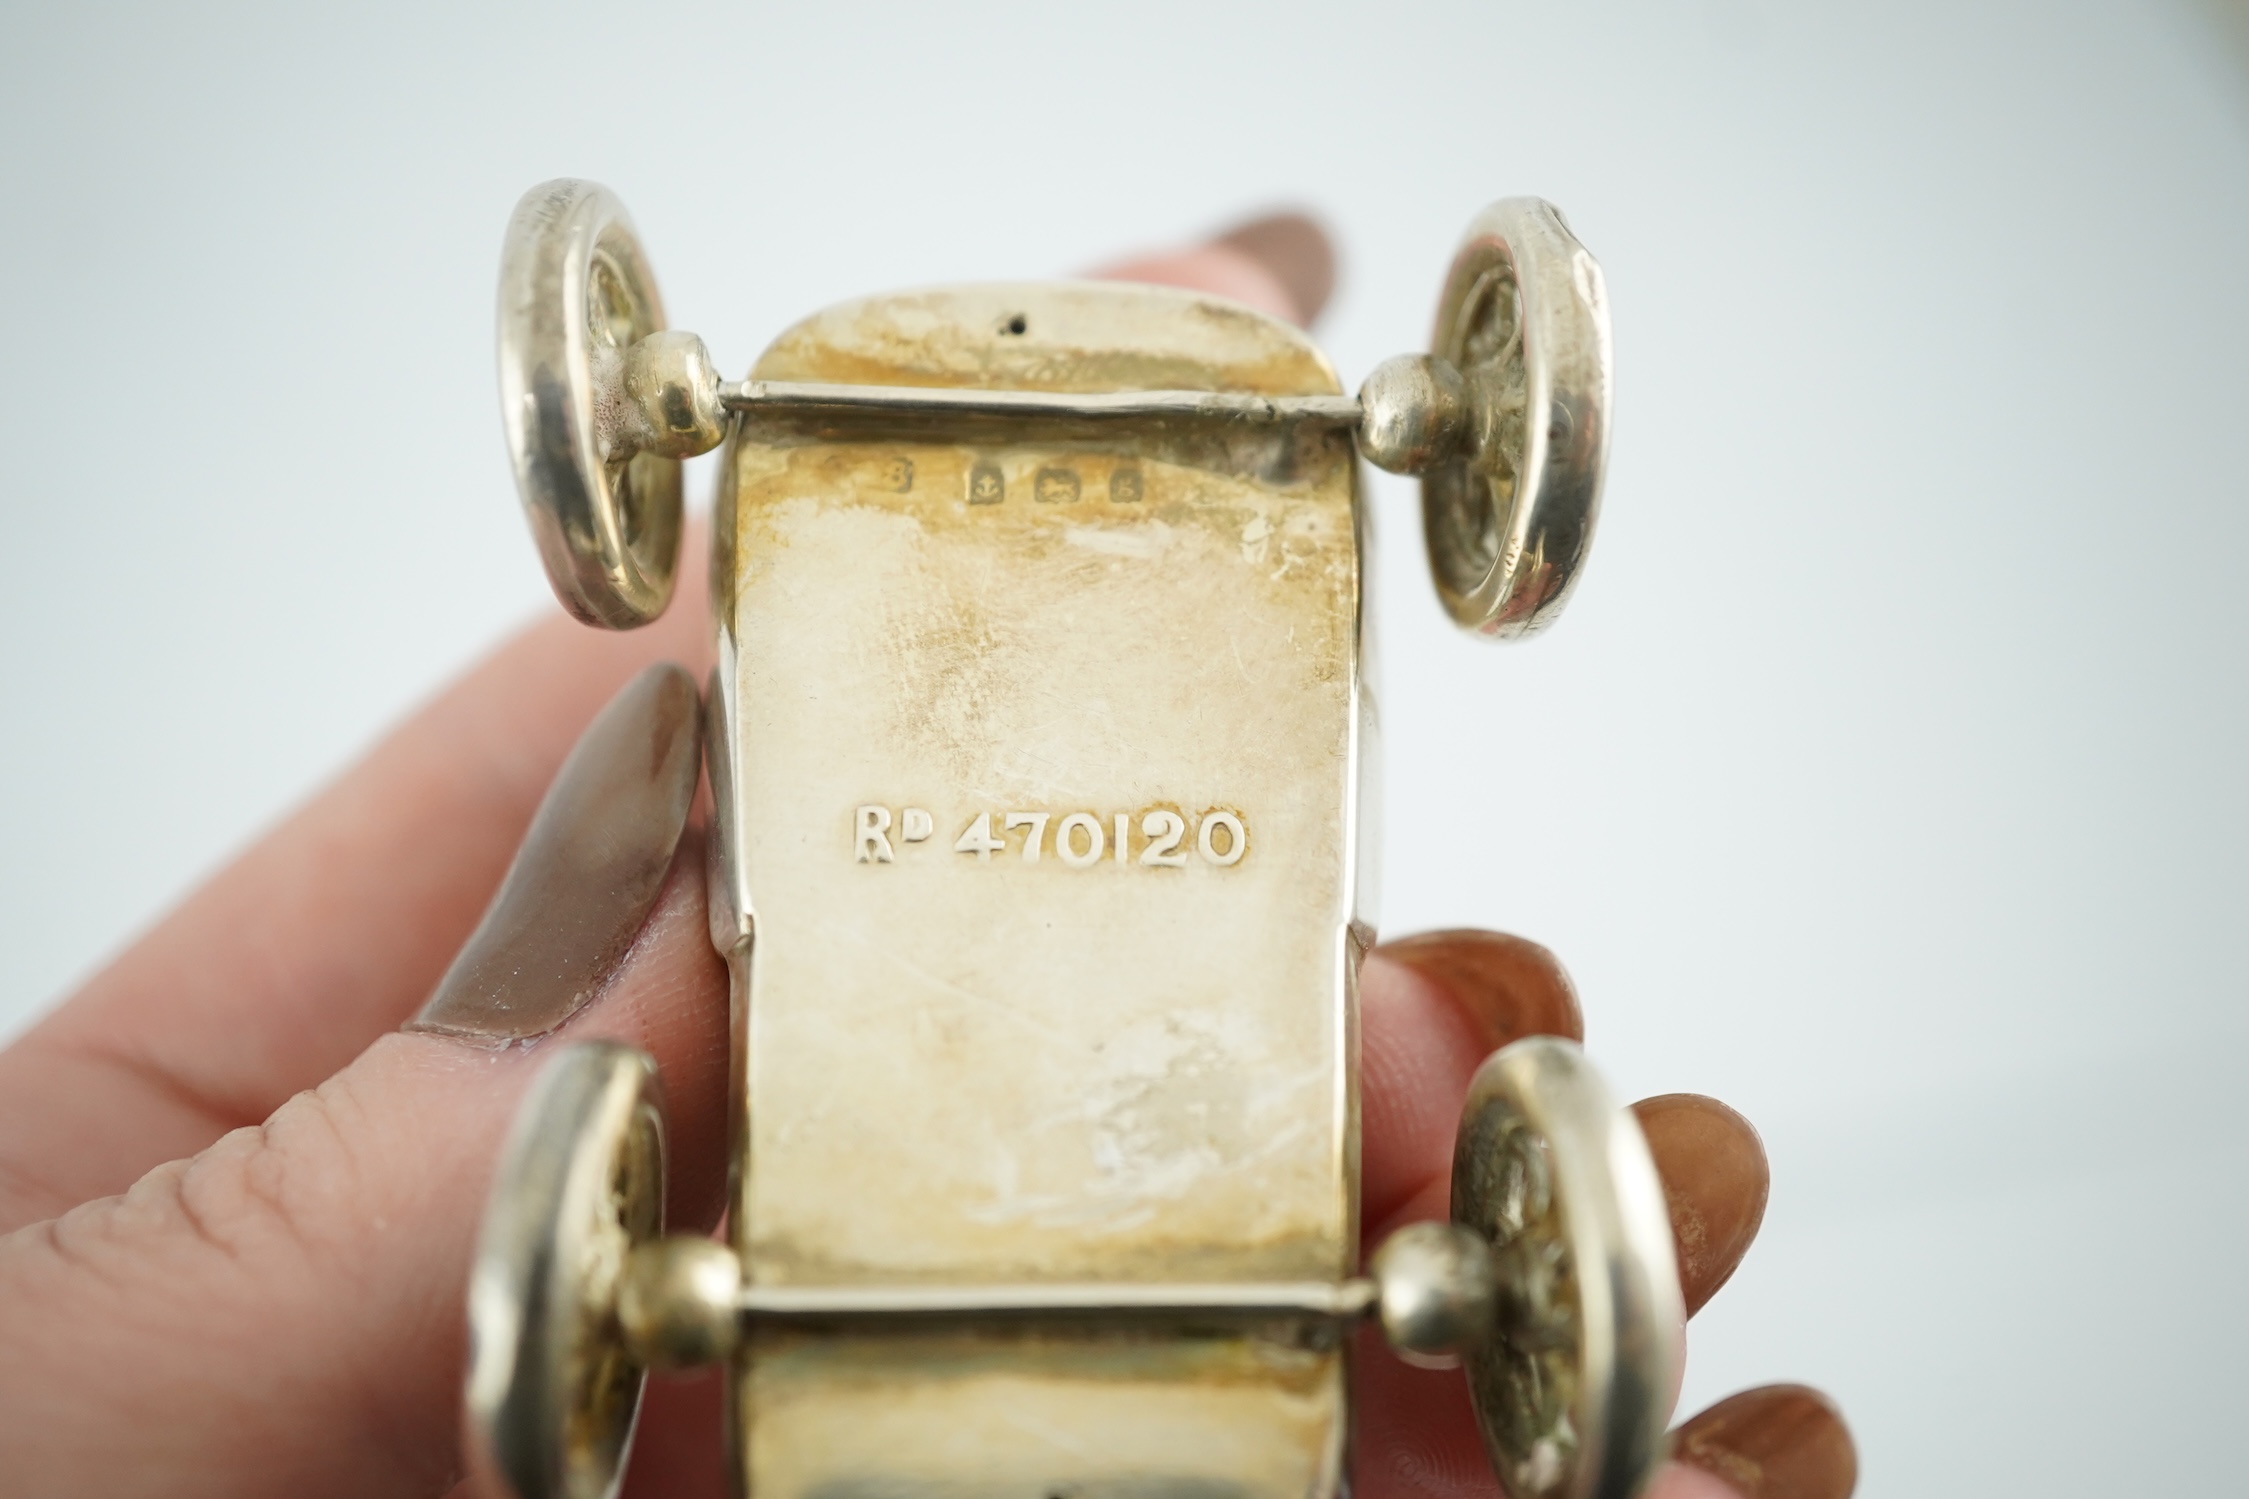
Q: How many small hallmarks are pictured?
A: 4